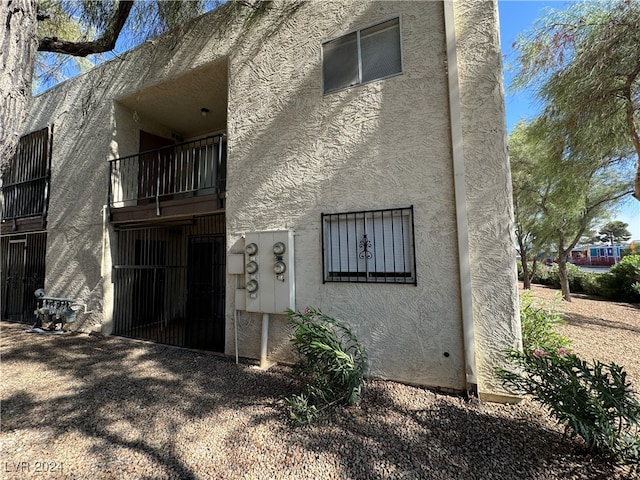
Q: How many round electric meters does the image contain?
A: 5